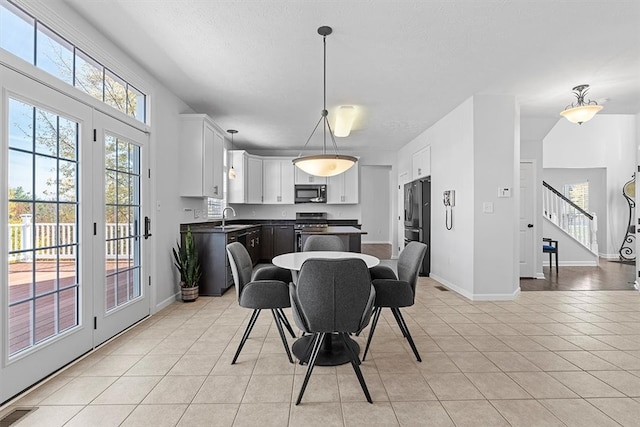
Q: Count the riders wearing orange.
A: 0